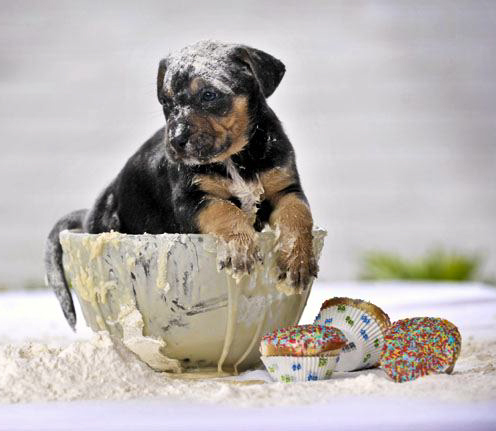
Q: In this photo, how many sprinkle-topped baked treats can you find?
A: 3